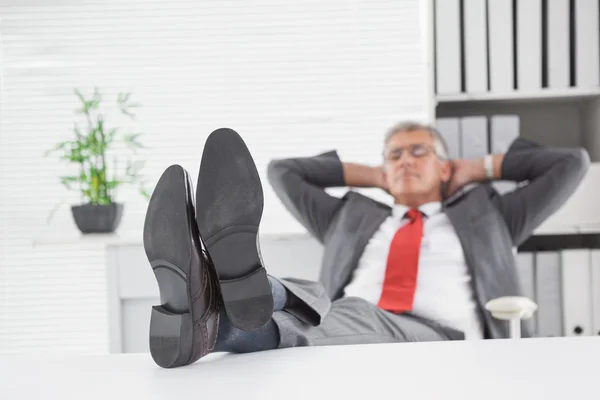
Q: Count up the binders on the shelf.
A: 13